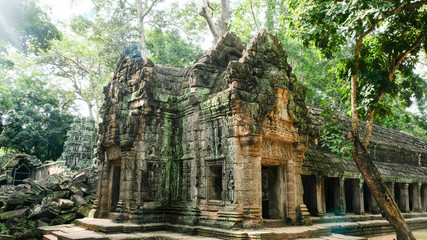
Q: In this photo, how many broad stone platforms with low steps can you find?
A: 1